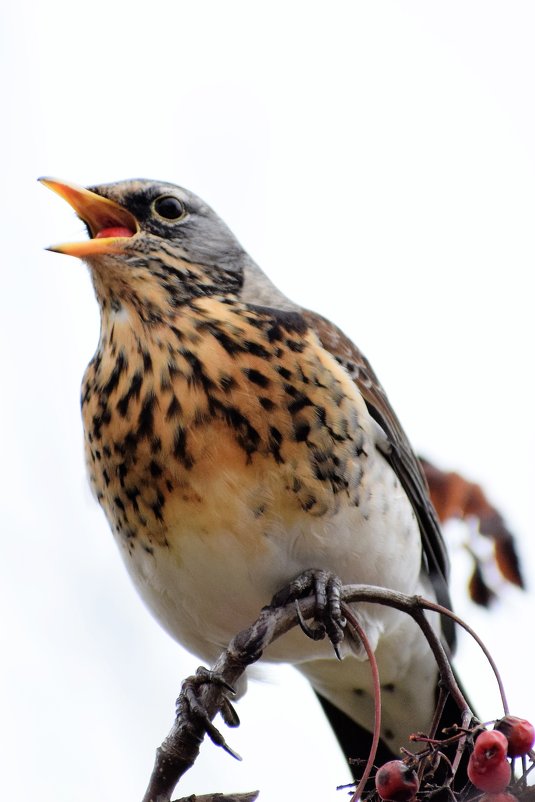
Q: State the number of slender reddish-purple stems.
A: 2